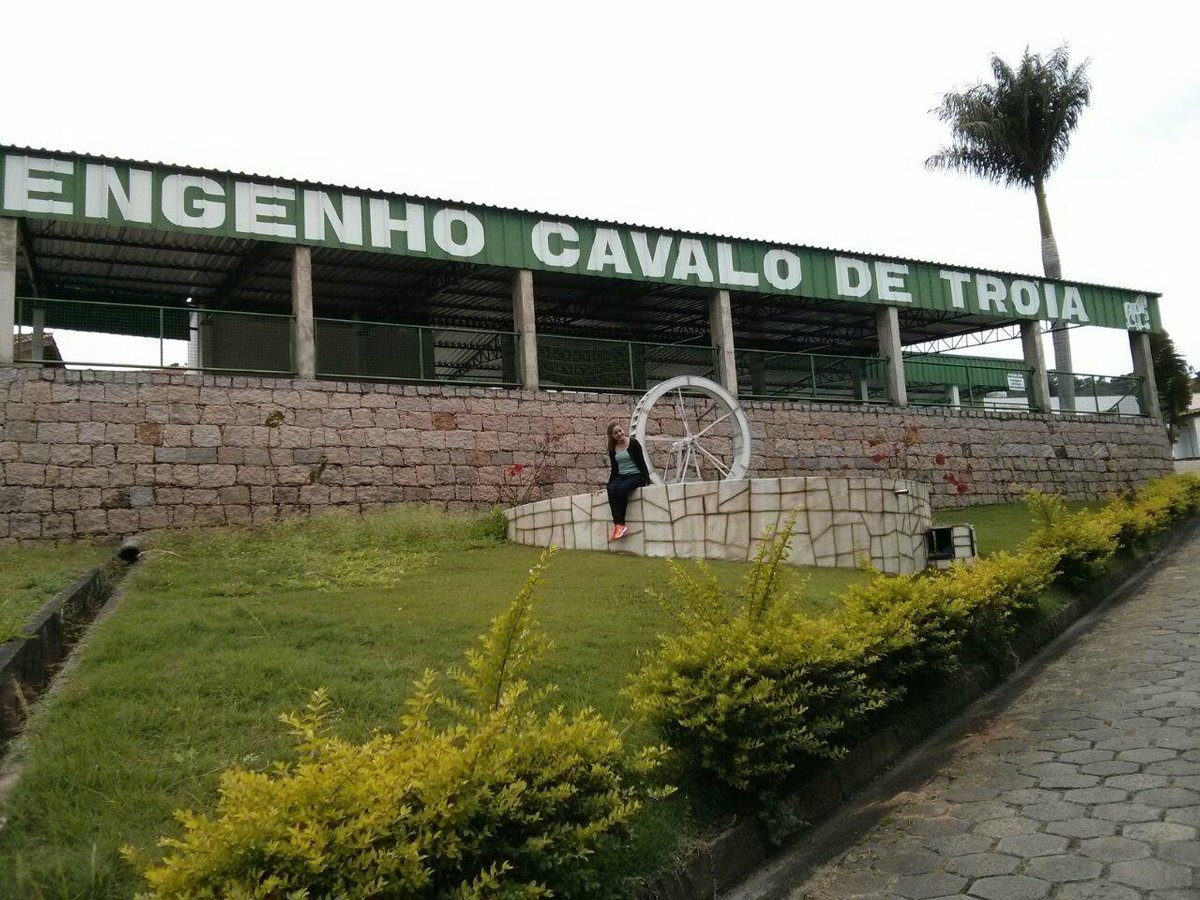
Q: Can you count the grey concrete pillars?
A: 7